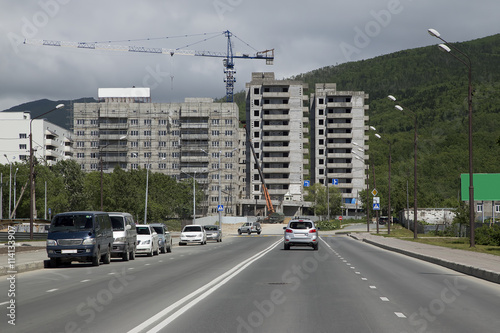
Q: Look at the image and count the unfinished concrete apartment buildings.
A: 3